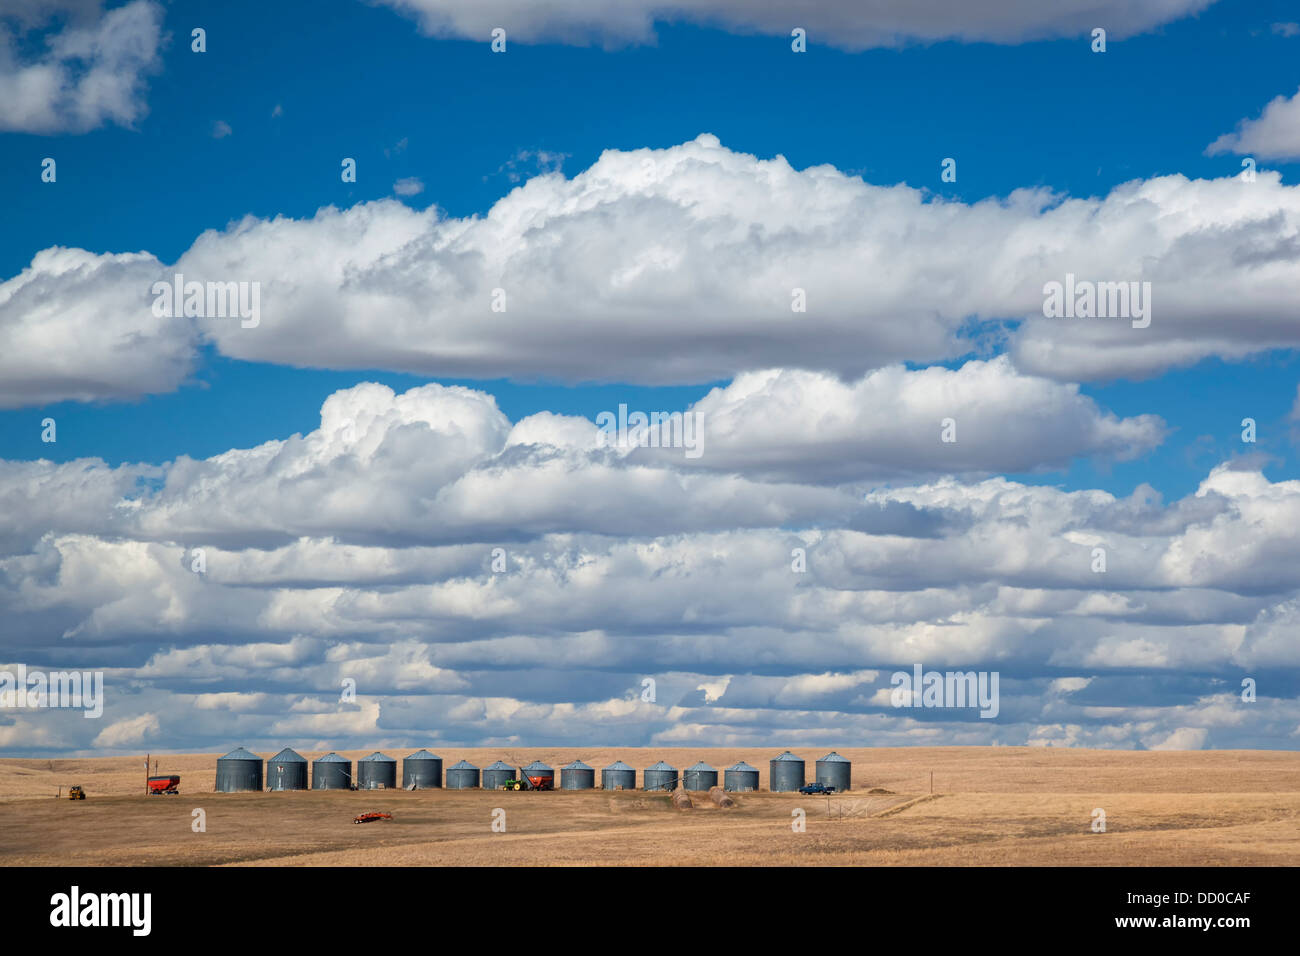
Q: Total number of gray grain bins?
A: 15